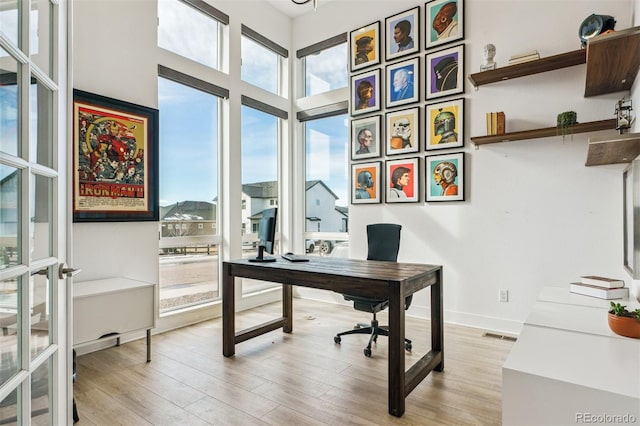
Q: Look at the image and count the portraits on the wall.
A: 12